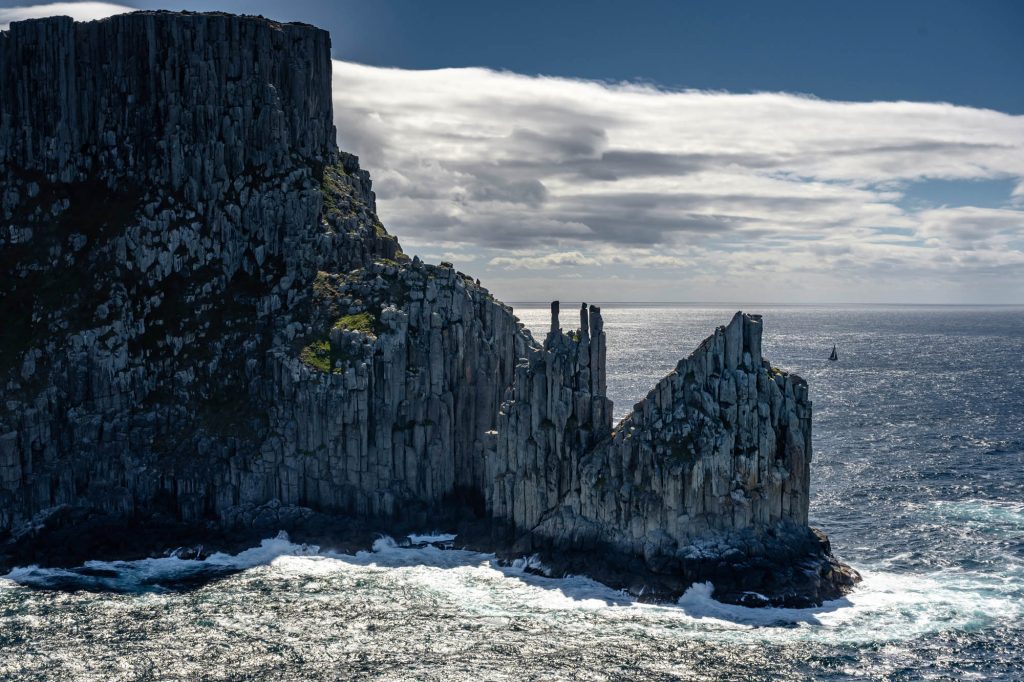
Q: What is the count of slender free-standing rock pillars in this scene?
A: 3